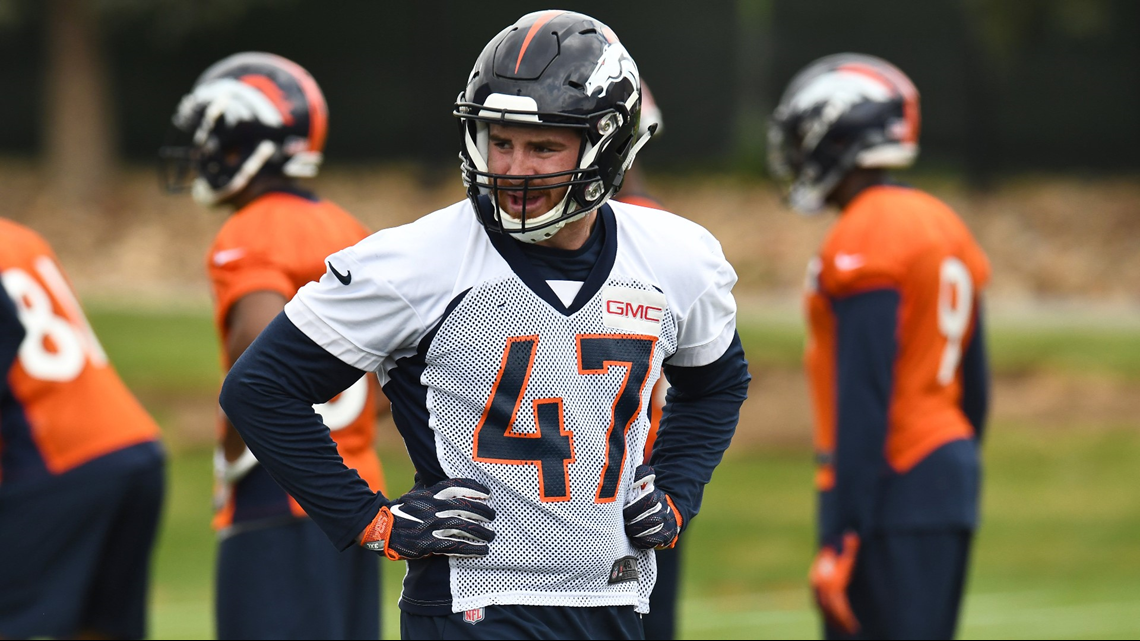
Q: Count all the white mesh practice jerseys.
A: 1